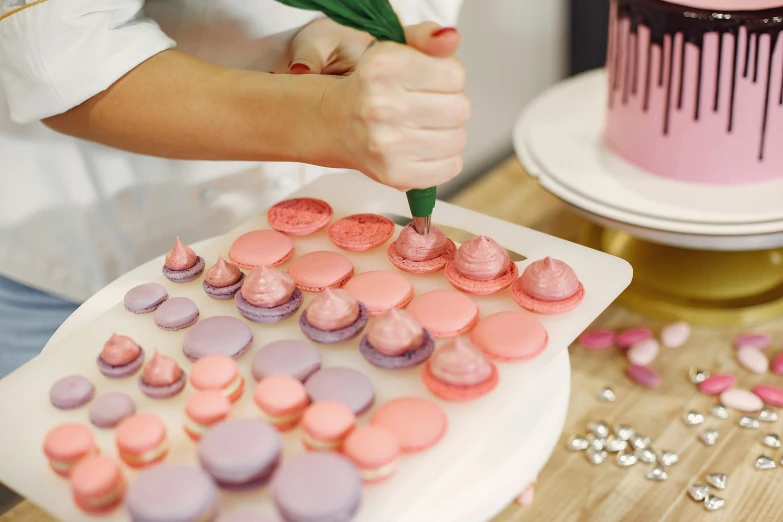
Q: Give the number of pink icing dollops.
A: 11